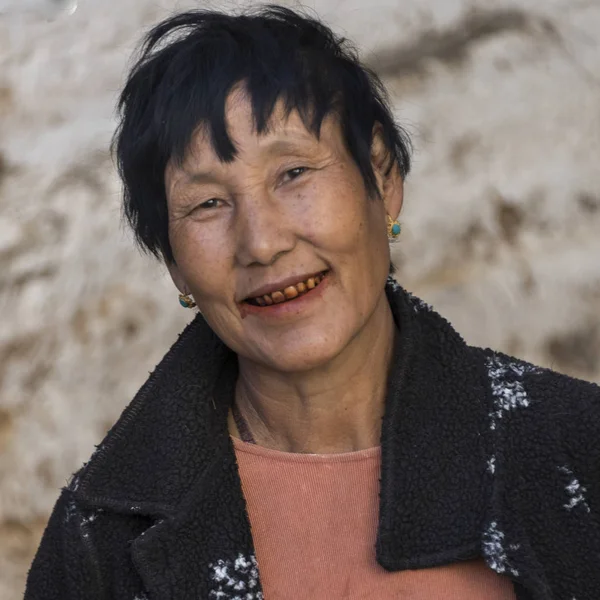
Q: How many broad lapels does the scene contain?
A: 2